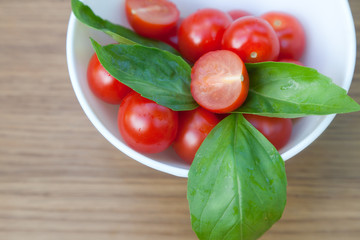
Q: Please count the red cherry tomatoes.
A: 11